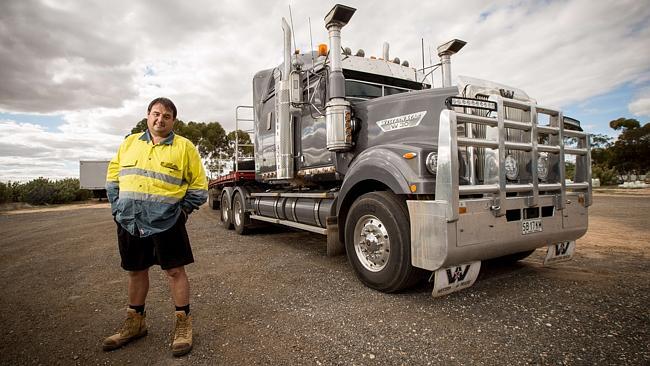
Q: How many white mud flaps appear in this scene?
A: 2